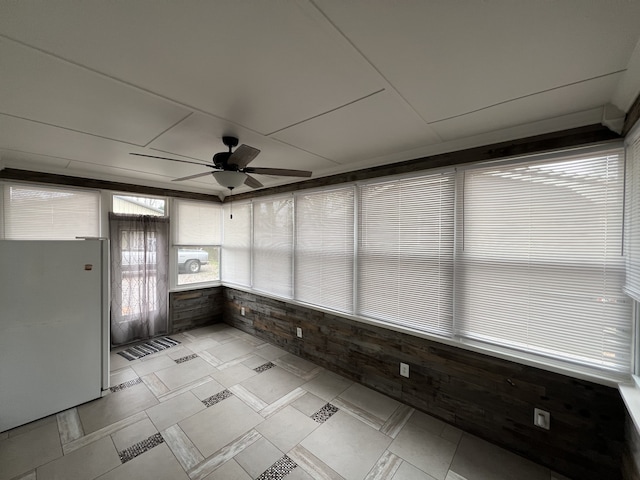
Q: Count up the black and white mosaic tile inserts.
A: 7